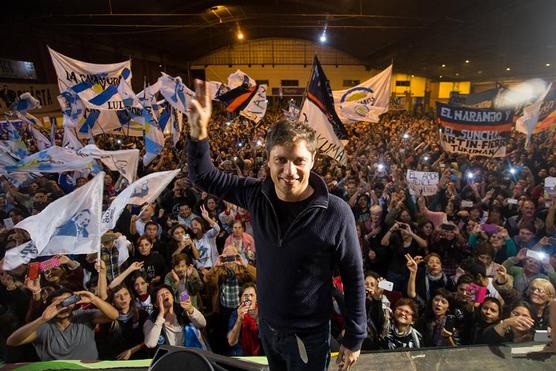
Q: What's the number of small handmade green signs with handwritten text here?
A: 0